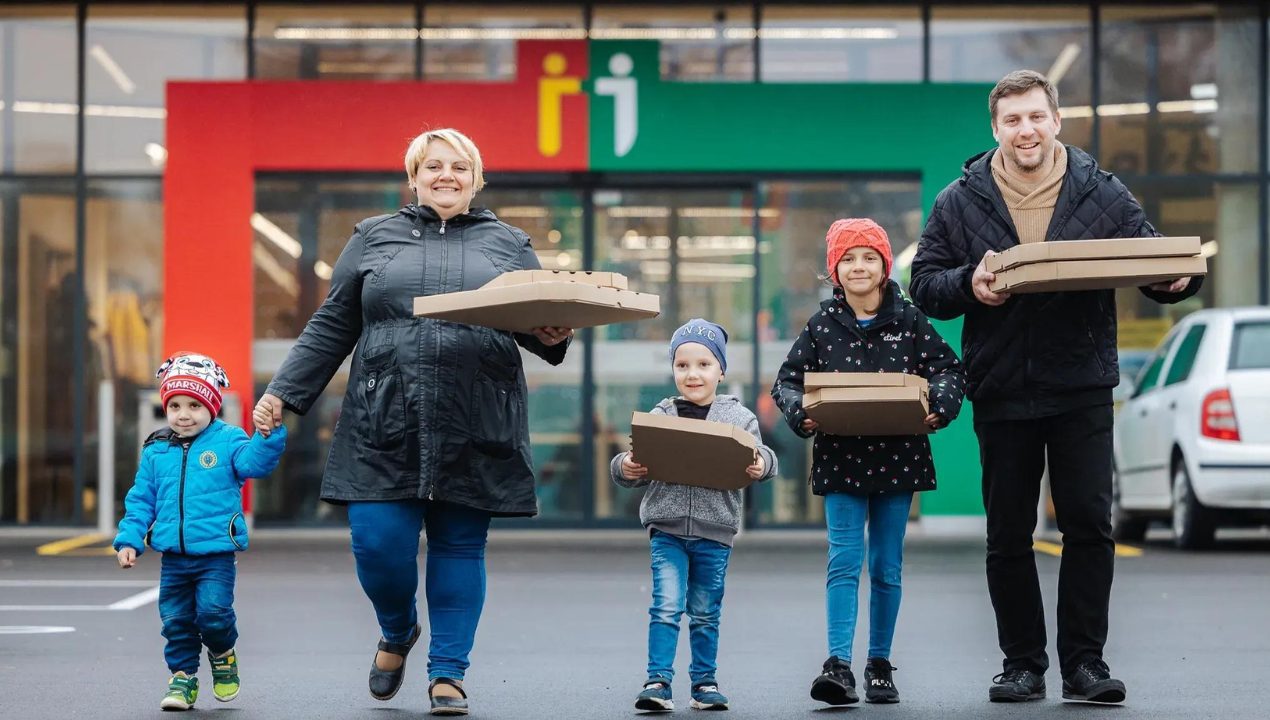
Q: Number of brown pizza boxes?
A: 7